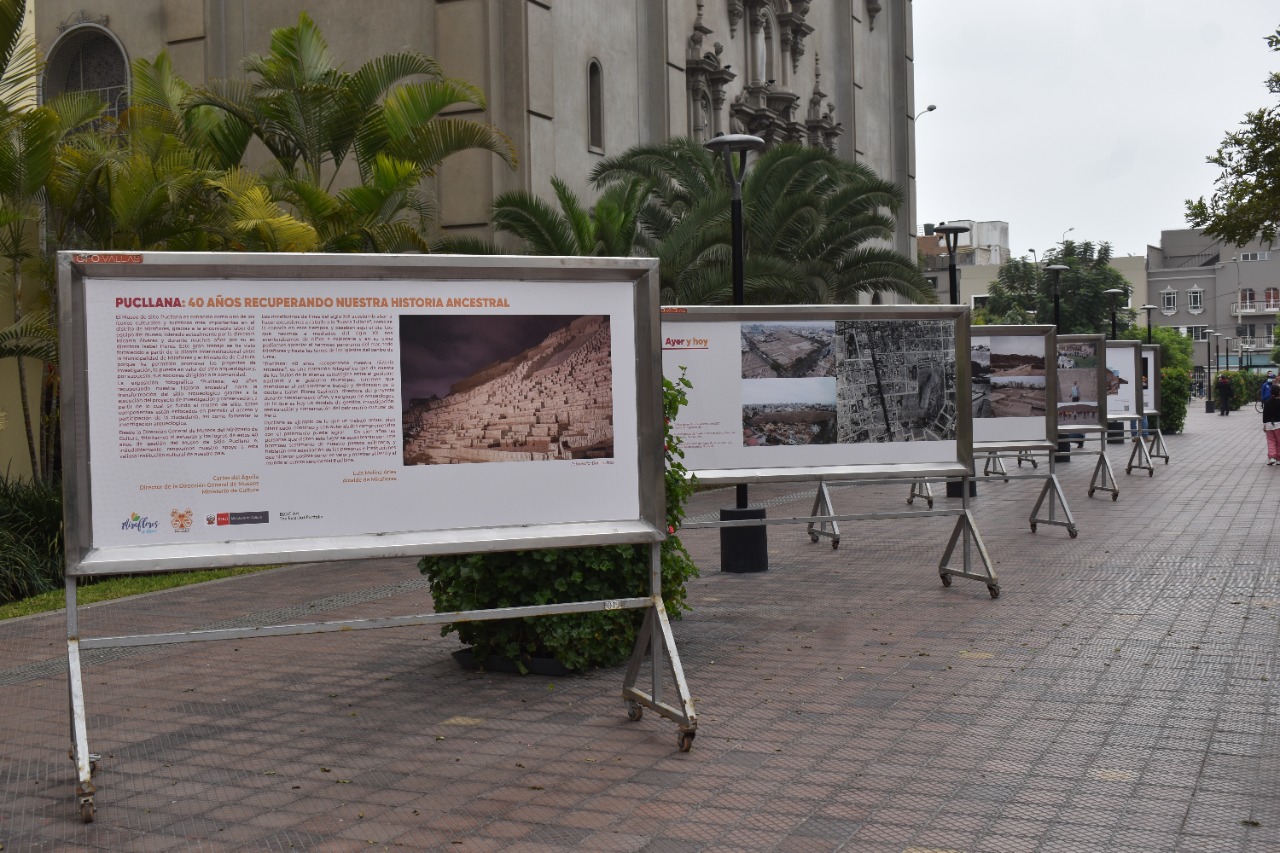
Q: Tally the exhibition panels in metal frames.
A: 6